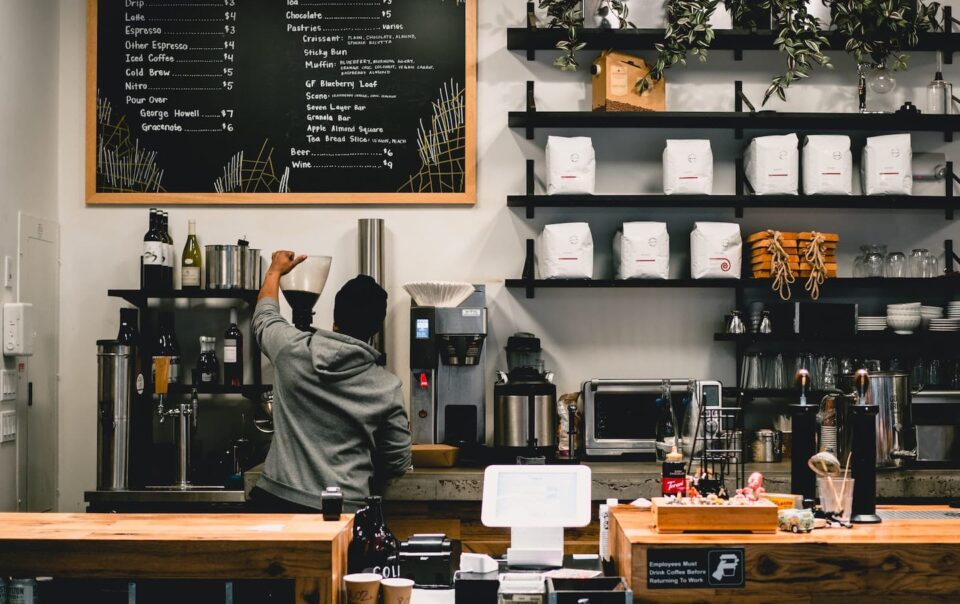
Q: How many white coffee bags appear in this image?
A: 8